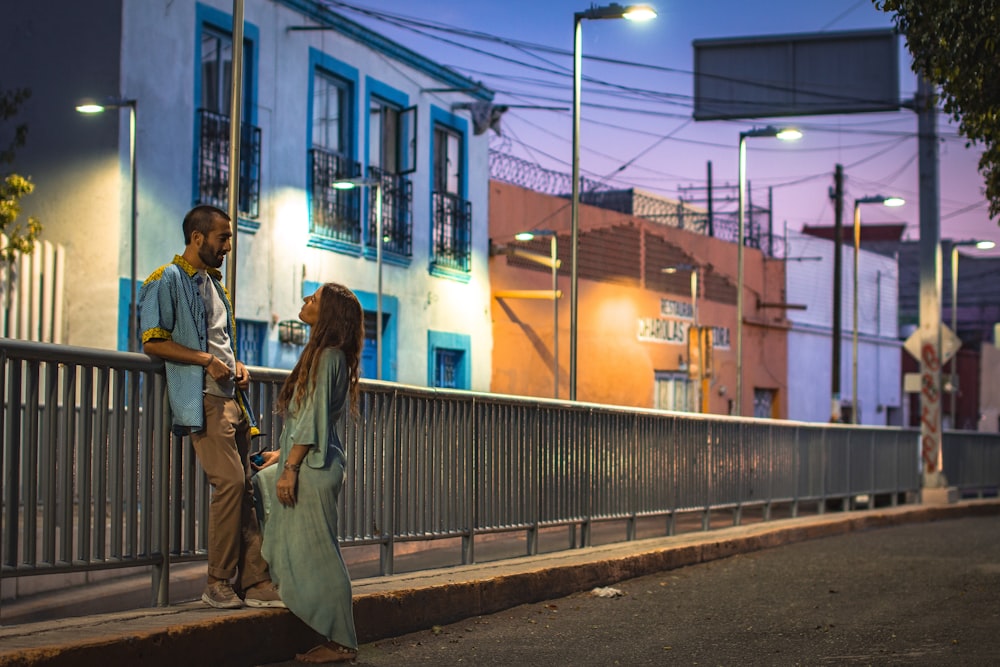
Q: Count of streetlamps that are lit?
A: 8